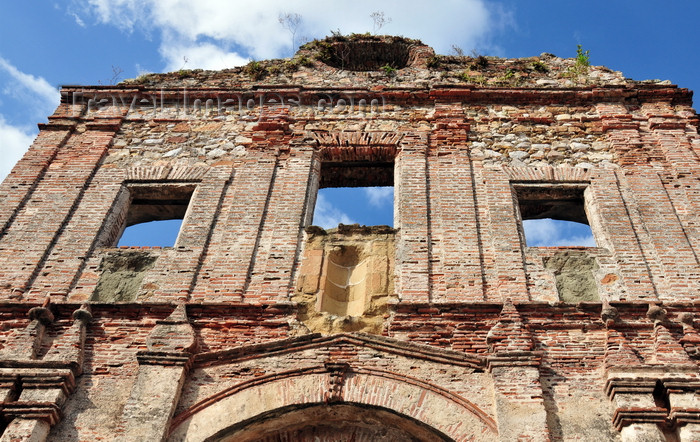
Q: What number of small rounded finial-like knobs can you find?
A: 5